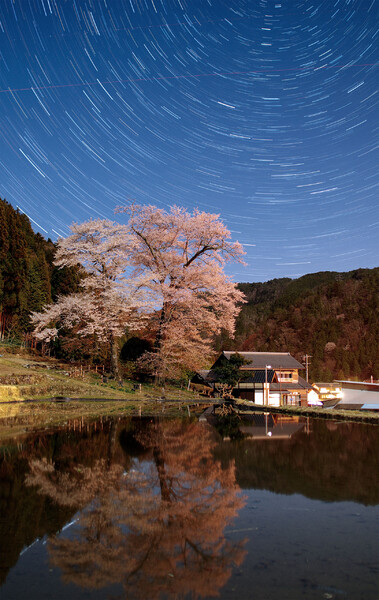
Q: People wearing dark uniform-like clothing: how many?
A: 0